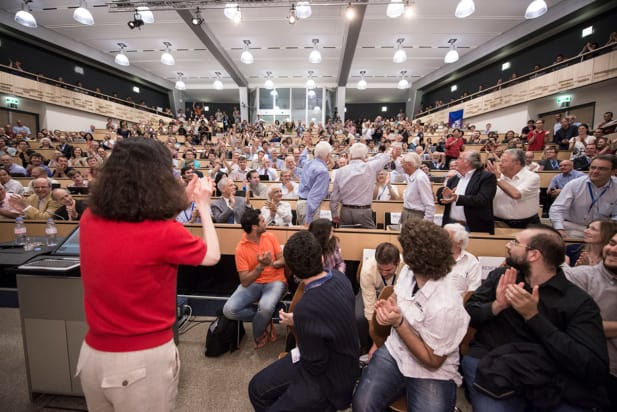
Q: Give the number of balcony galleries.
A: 2